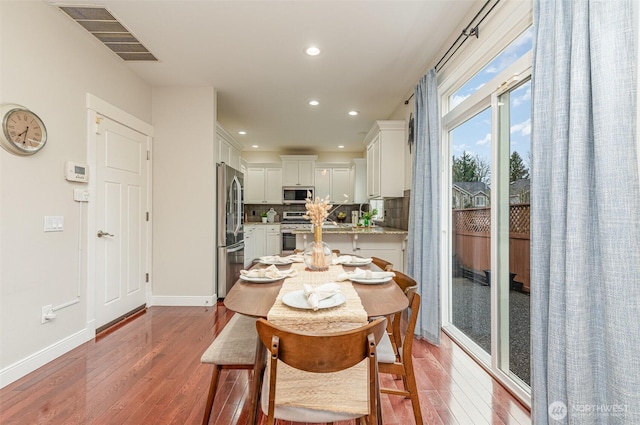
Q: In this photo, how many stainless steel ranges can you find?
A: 1